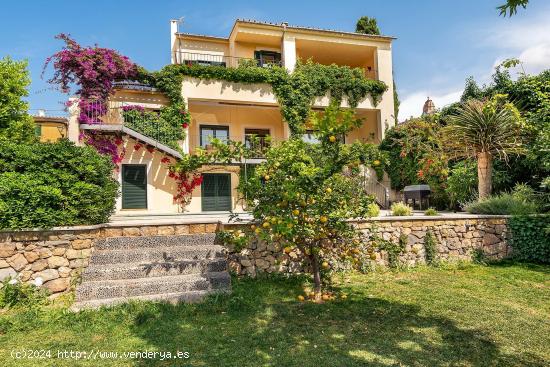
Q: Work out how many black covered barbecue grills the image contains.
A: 1